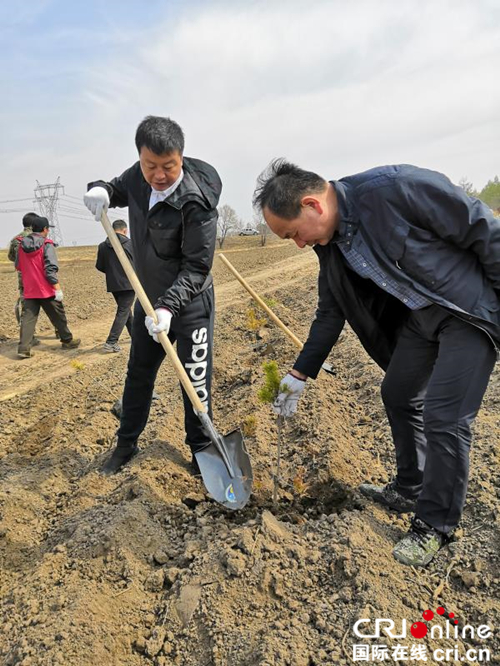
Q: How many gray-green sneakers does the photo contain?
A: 2